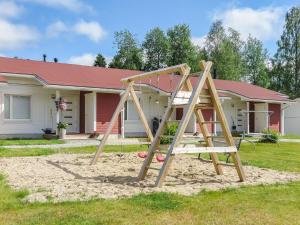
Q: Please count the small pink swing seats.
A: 2